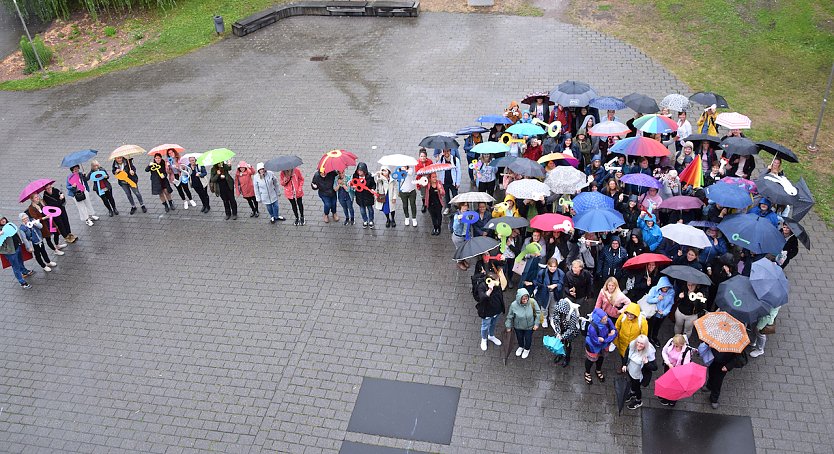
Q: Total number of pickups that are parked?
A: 0